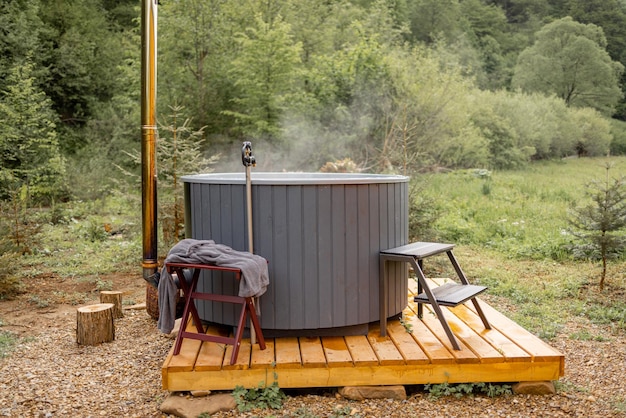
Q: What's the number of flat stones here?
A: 3